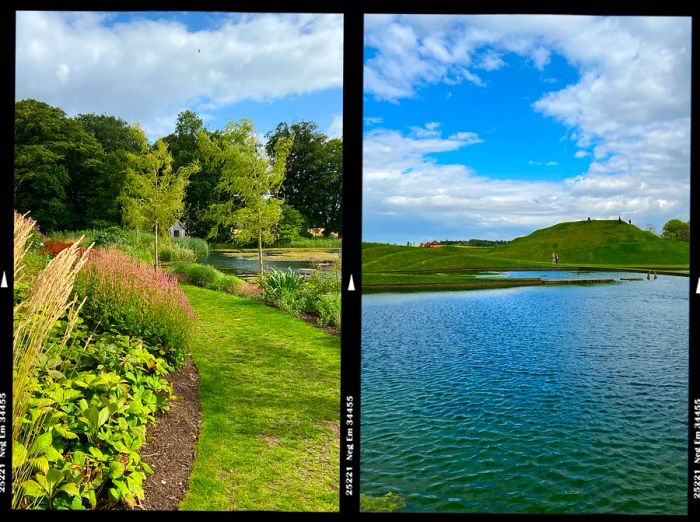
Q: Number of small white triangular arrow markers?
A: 3